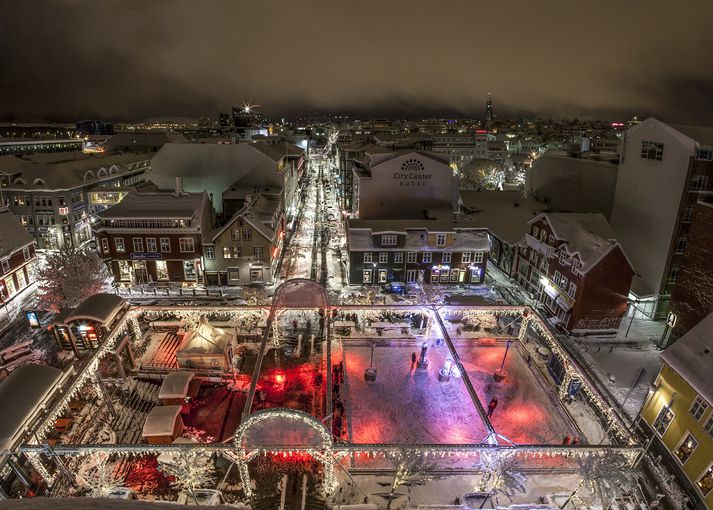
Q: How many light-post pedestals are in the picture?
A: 4